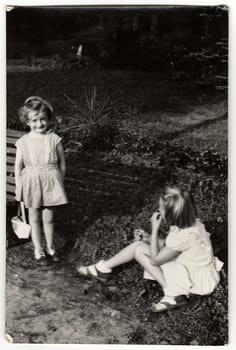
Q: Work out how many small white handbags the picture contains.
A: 1